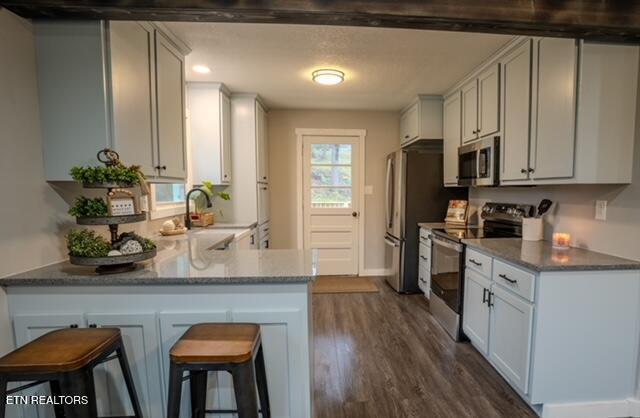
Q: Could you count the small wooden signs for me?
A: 1